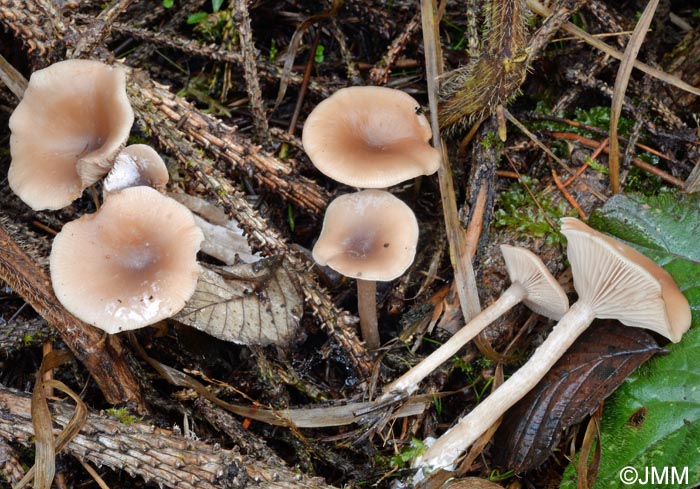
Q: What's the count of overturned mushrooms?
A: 2